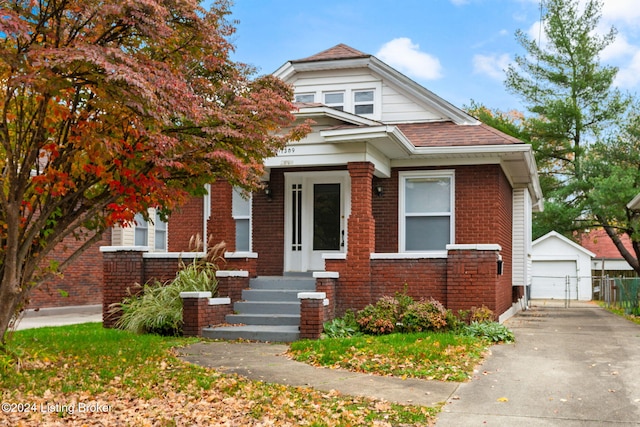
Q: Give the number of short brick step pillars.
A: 4